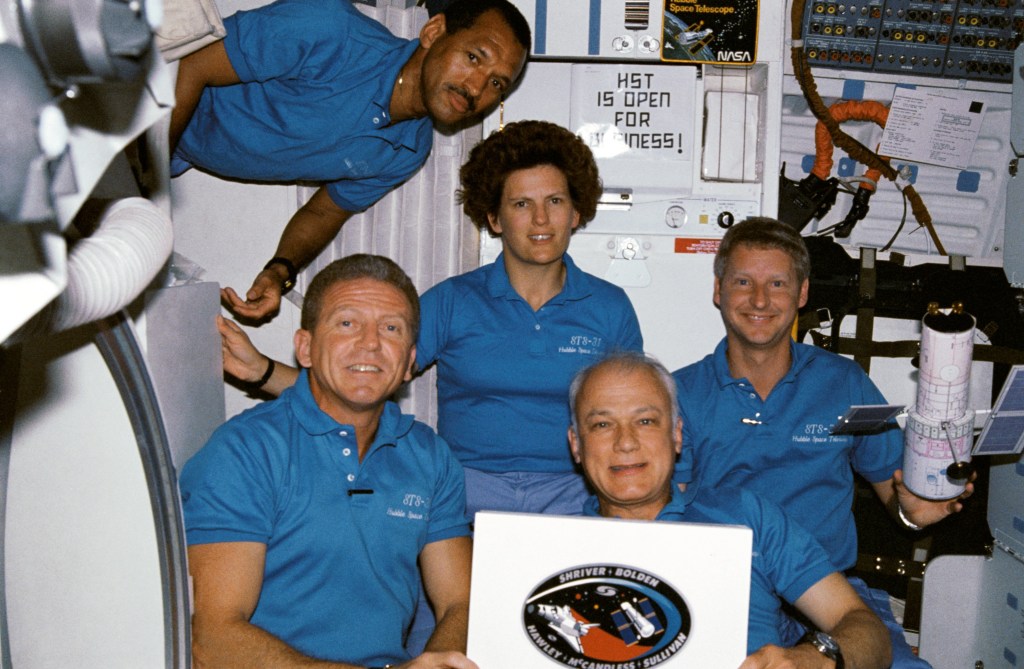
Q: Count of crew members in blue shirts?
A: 5